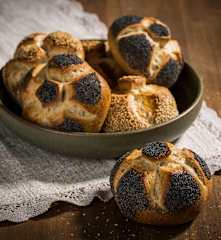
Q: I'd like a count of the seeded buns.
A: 5